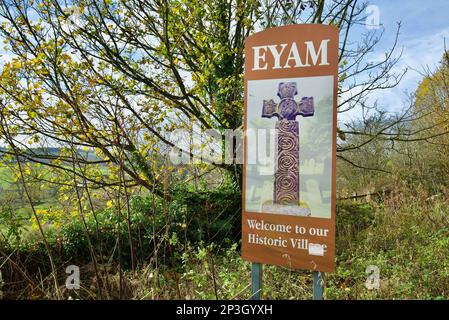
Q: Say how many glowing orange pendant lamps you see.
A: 0